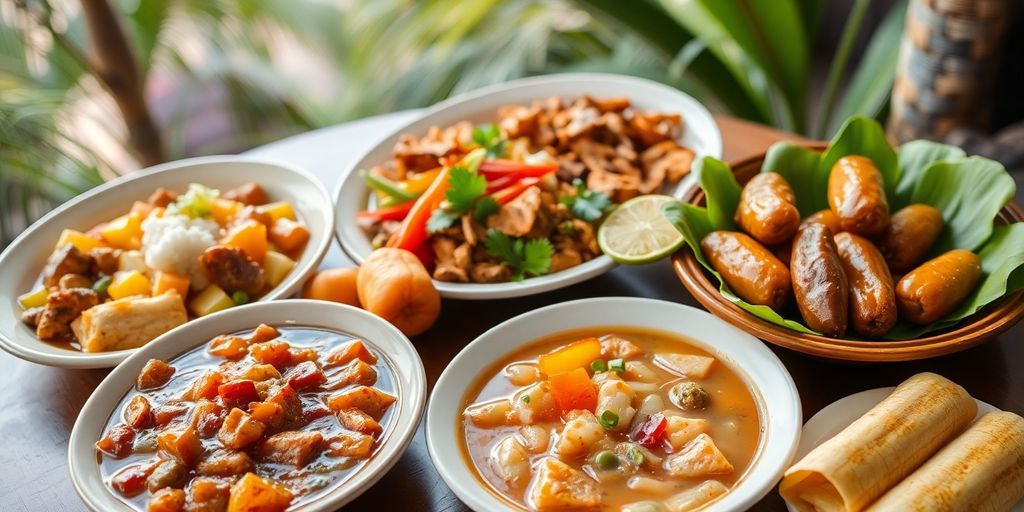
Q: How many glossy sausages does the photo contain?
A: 8